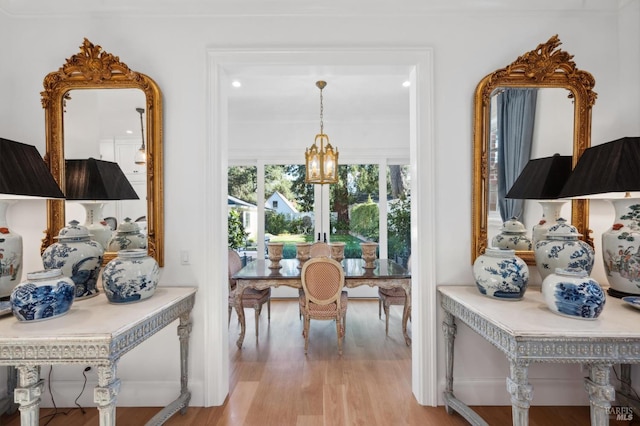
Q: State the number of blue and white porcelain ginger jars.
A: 6